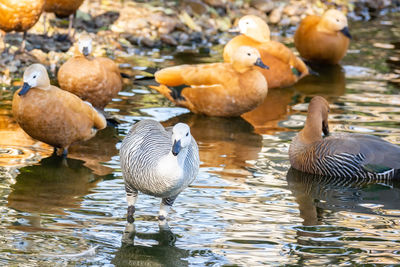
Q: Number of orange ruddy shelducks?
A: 7